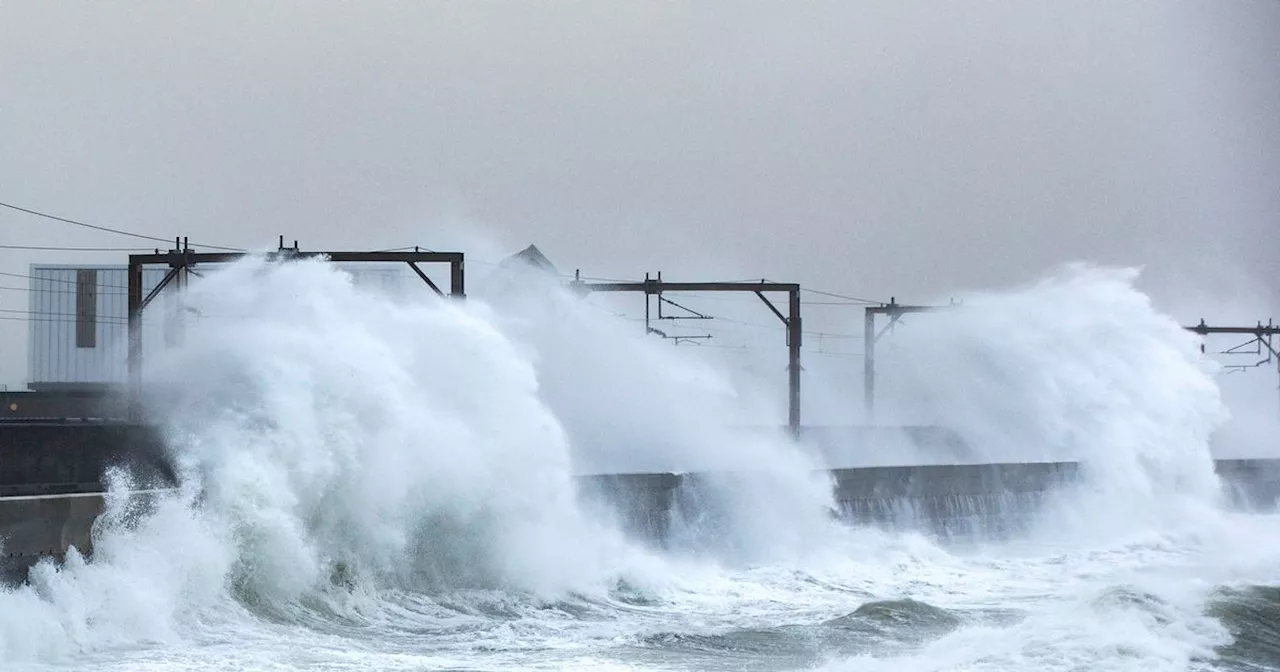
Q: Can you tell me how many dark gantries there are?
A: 4